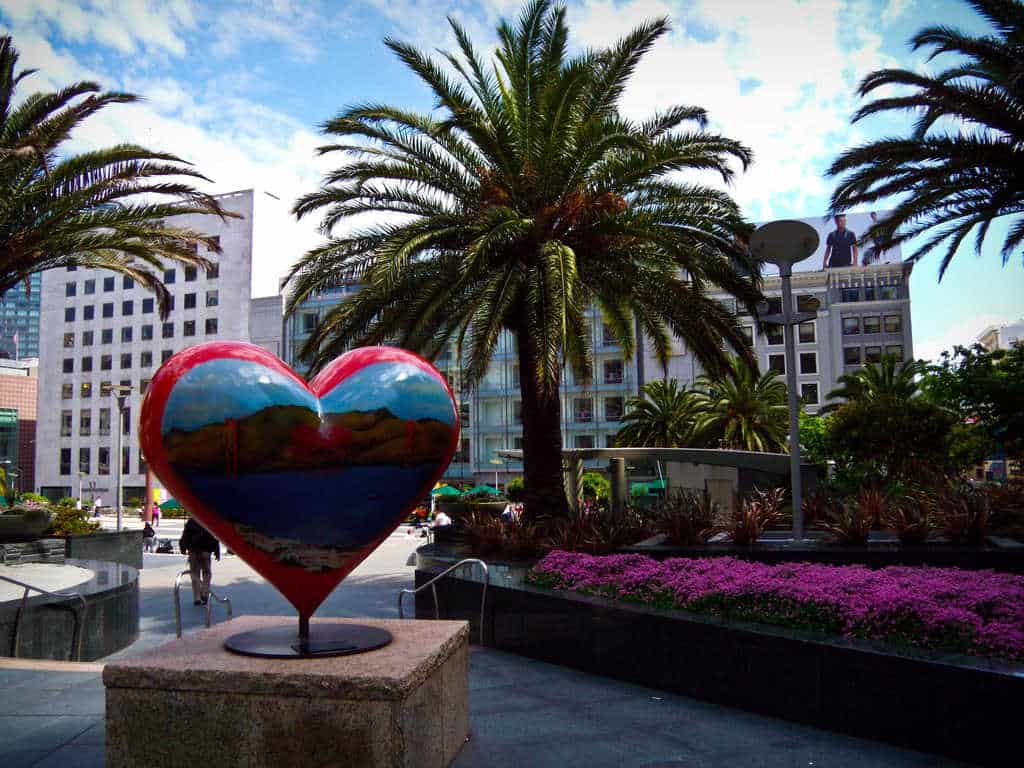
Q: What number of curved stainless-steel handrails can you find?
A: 3